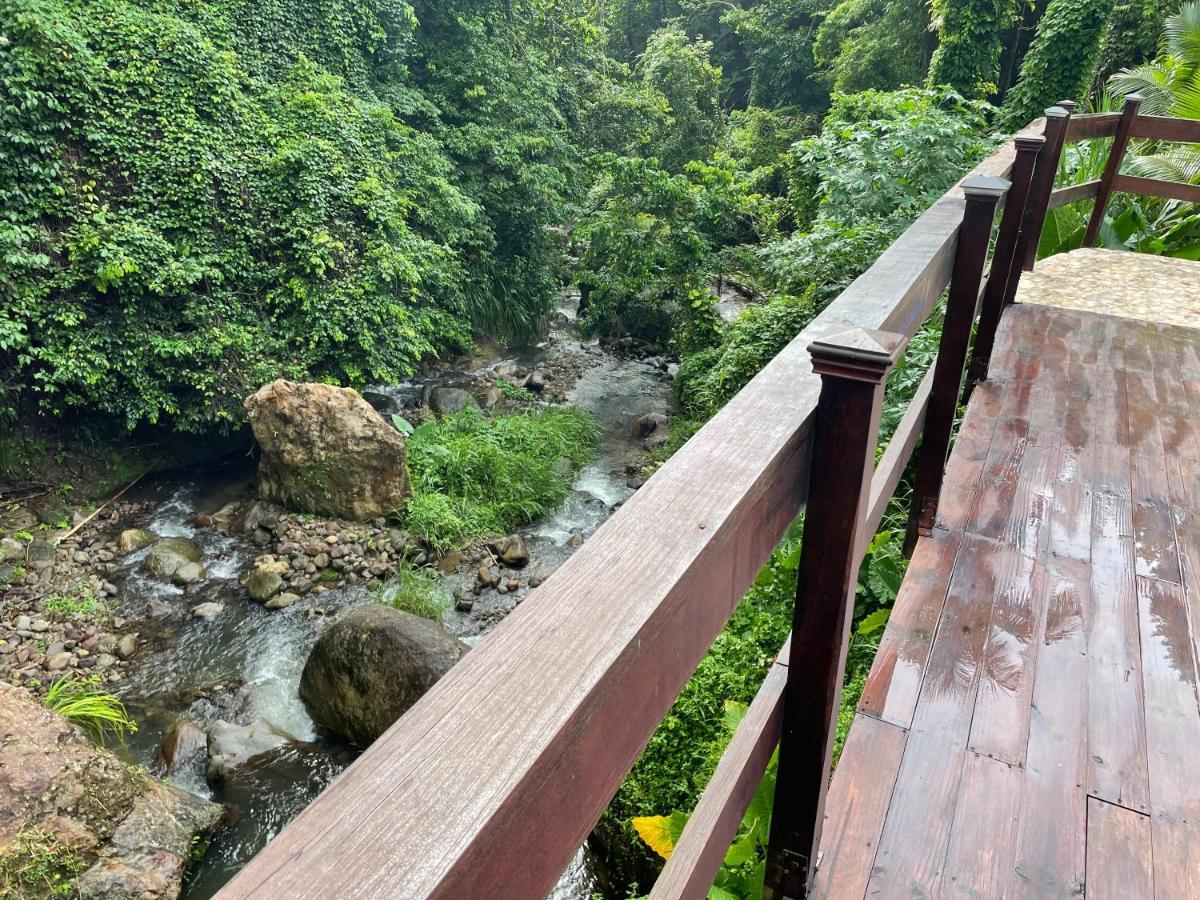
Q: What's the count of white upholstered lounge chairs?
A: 0